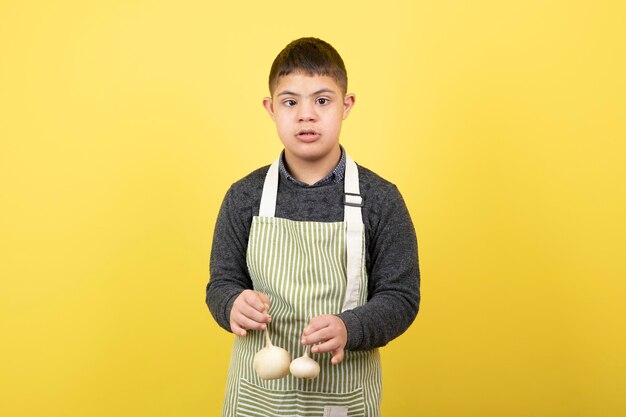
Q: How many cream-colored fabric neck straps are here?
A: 2